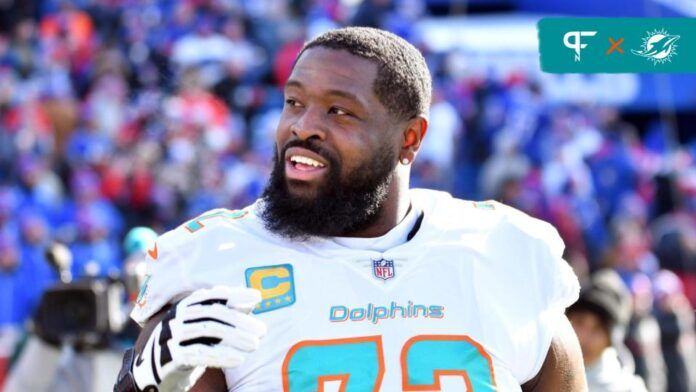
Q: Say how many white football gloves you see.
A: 1